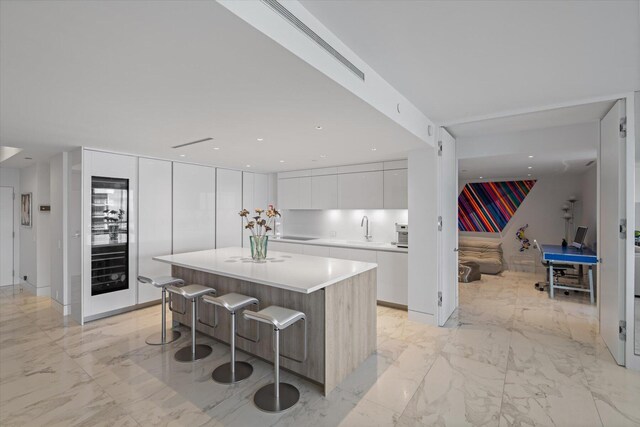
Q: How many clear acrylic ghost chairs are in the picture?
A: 0